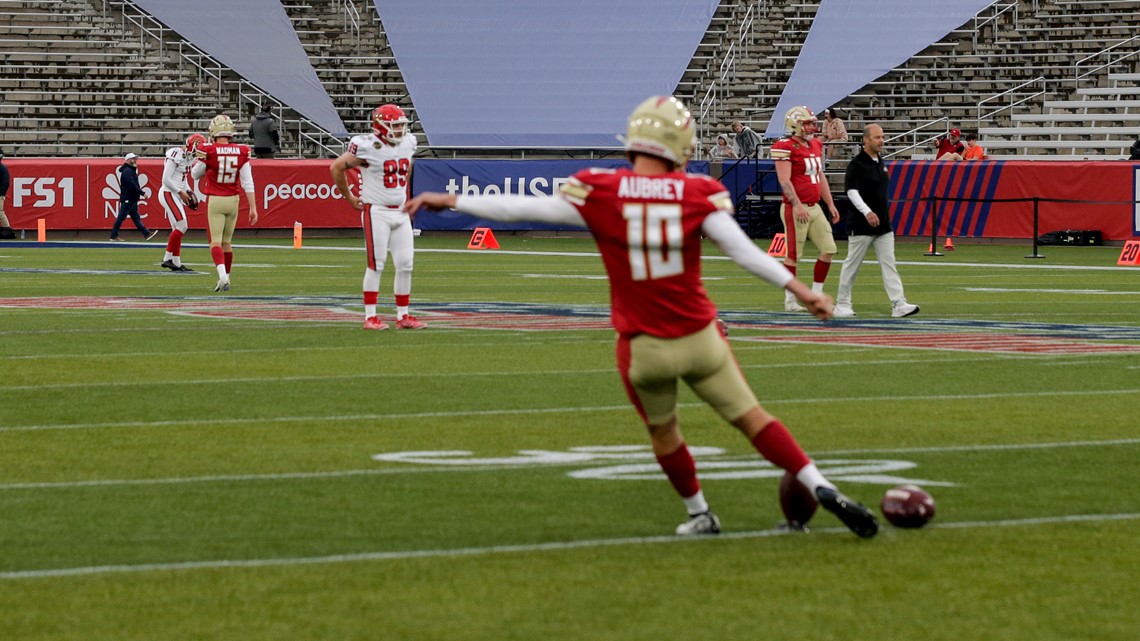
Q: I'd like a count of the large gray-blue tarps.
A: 3